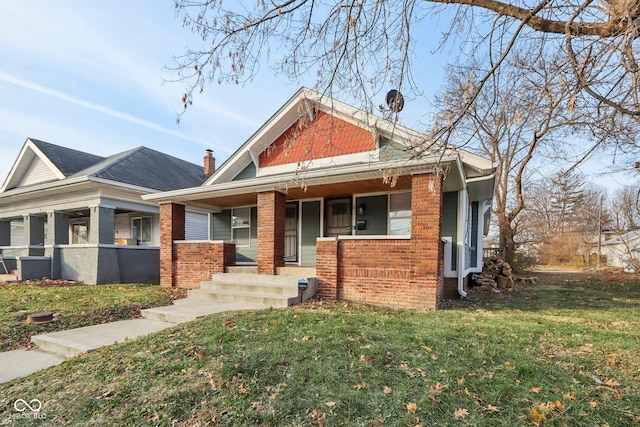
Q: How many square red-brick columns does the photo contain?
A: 3